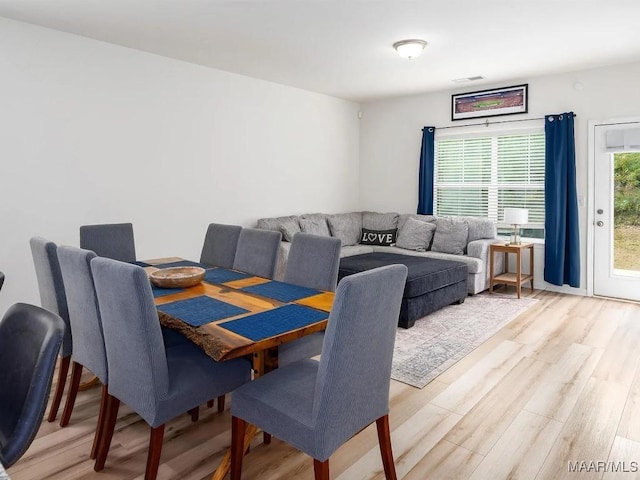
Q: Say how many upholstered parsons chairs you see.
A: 8